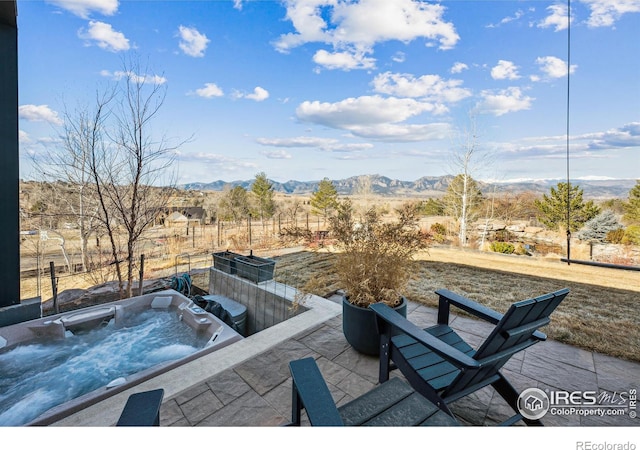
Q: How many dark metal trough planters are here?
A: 2